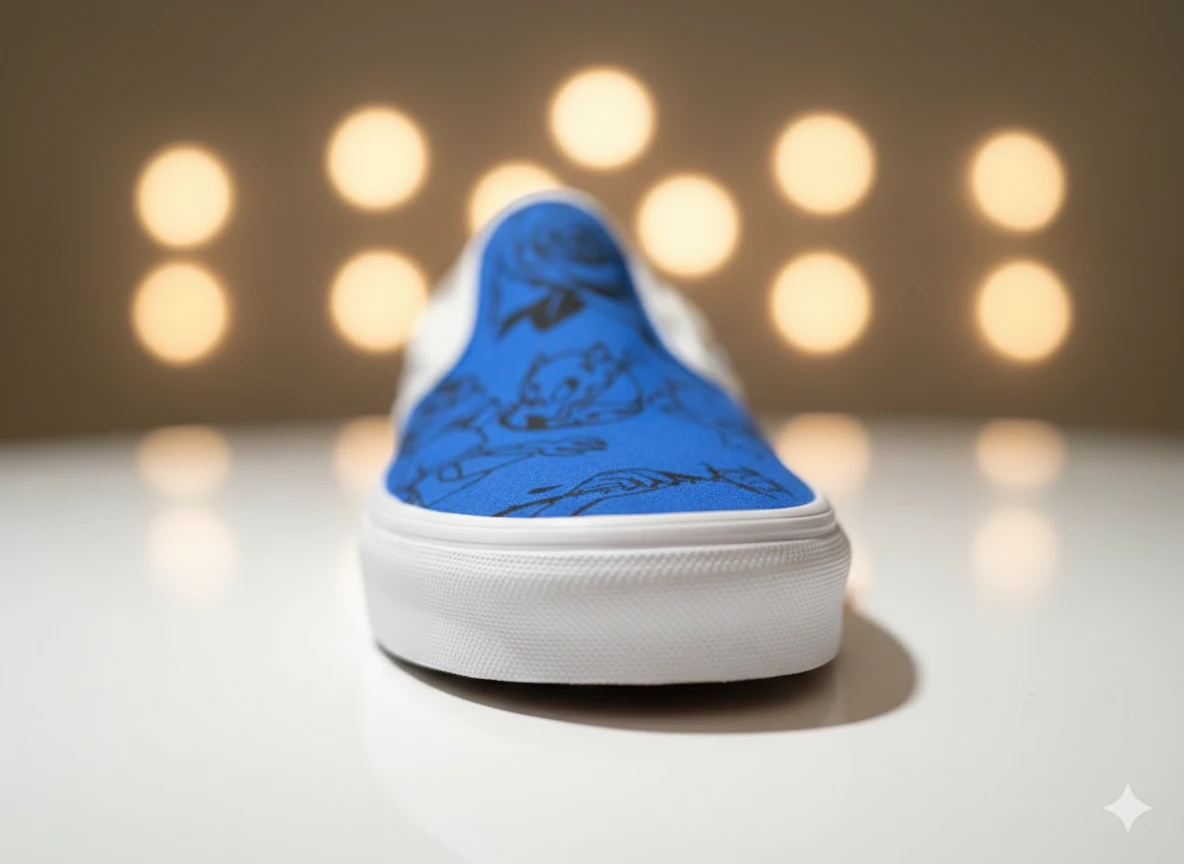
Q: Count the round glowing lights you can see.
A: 11